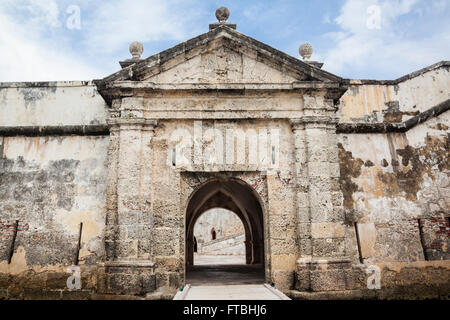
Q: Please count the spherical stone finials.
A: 3